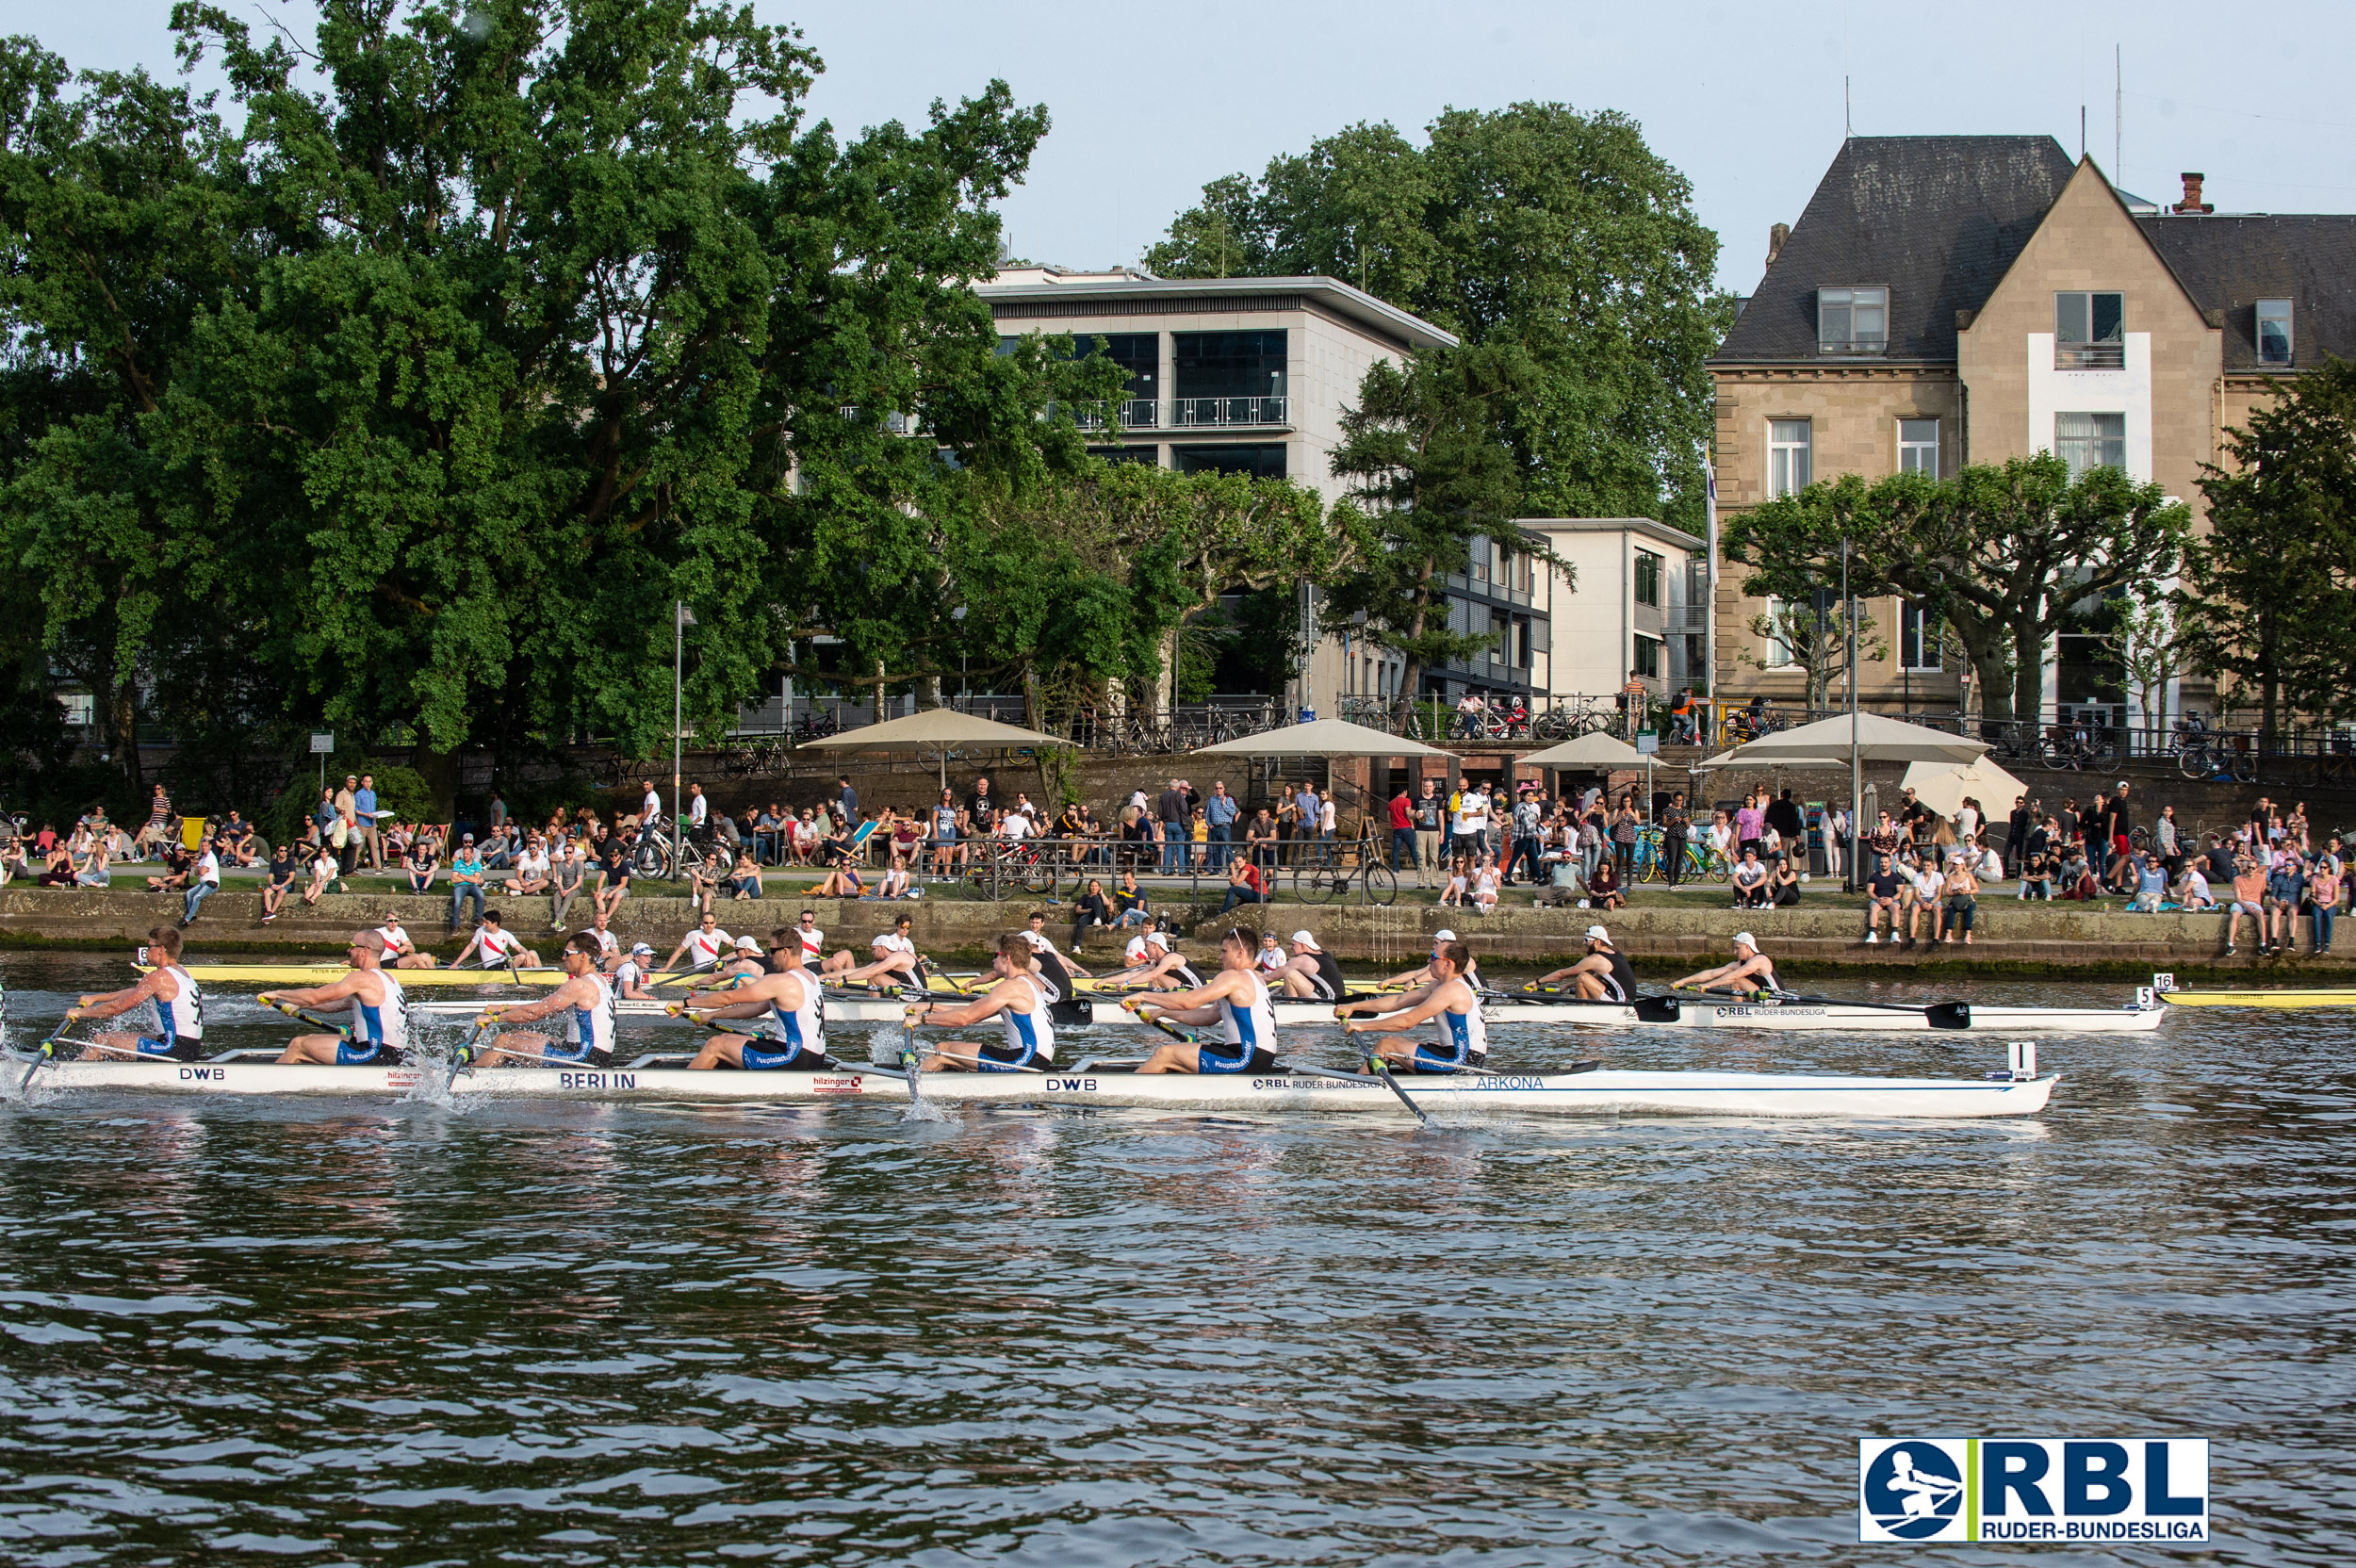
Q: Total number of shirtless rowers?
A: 0